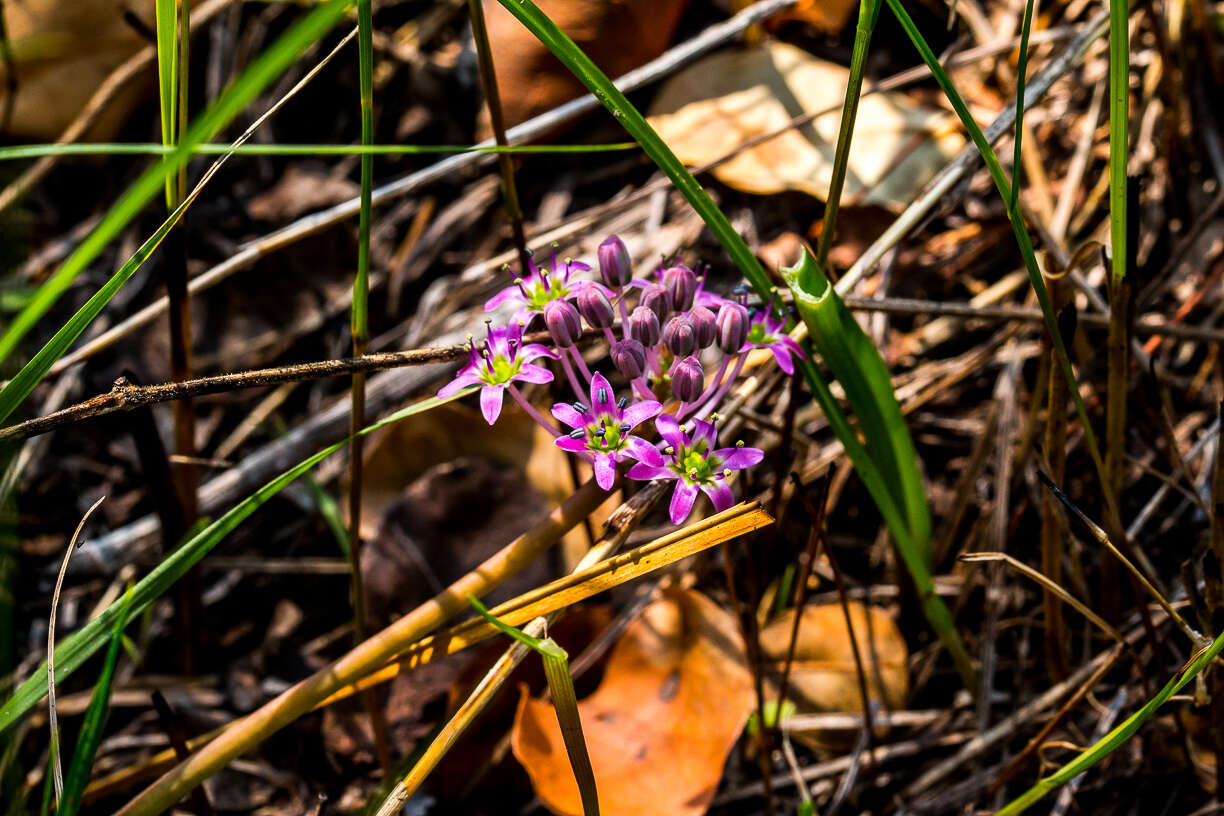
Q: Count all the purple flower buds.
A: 11